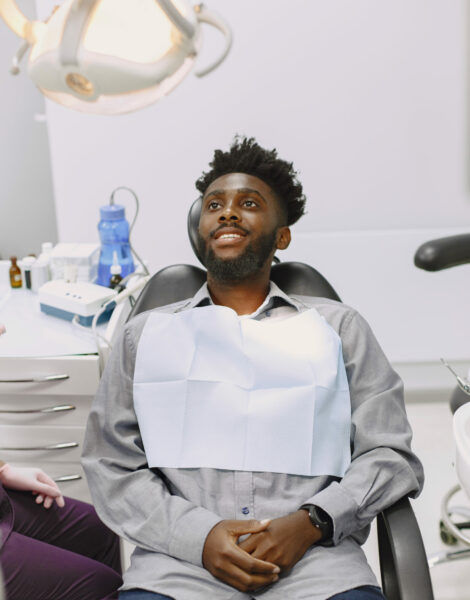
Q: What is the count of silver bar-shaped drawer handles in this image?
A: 4